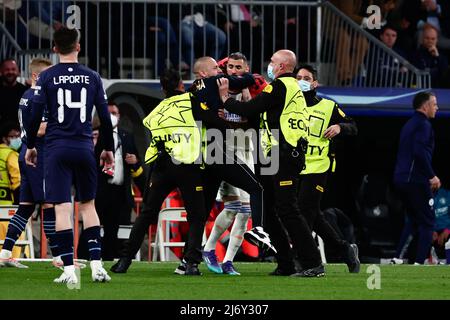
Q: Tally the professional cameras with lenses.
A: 0